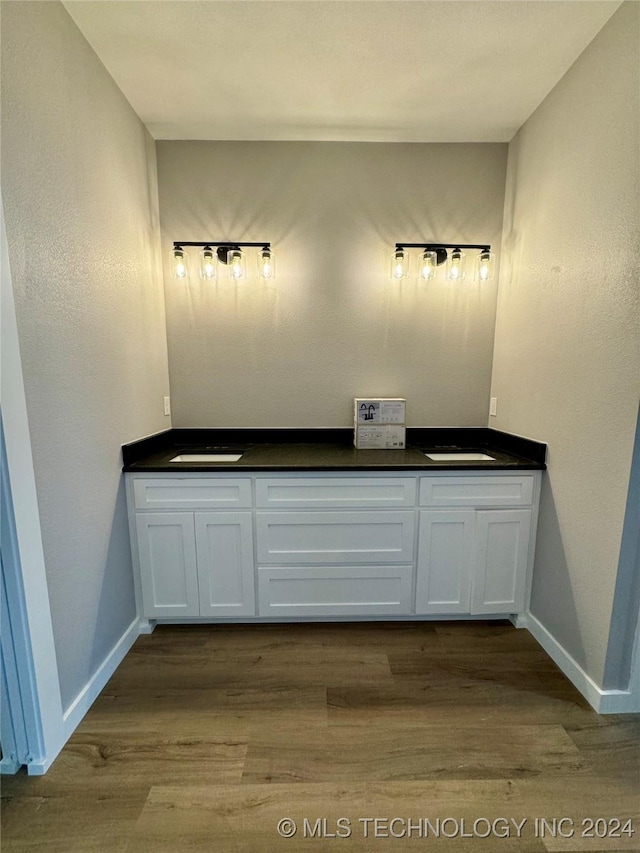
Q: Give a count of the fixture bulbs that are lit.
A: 8